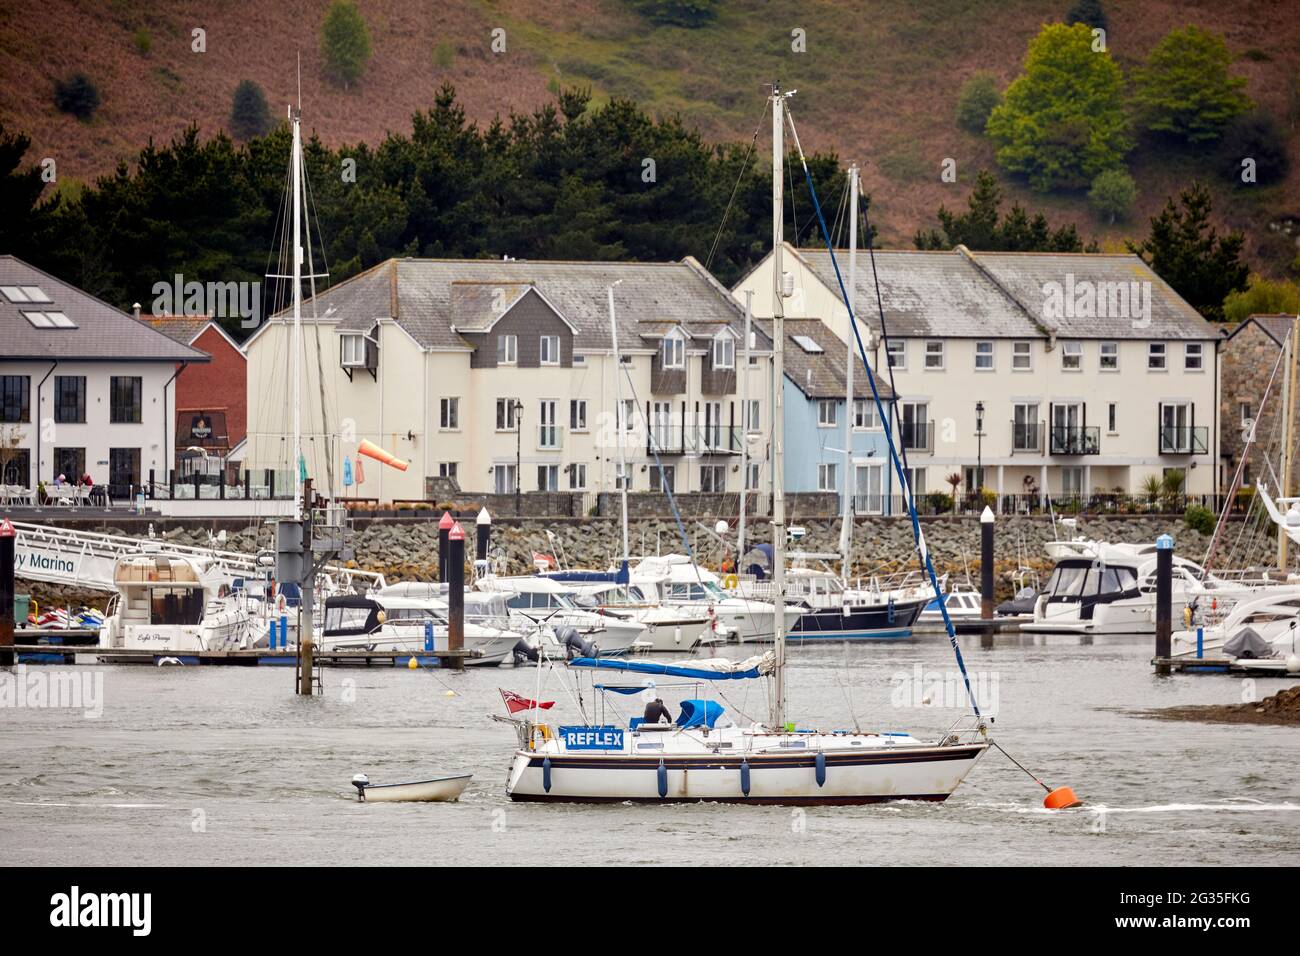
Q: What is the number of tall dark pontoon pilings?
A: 6